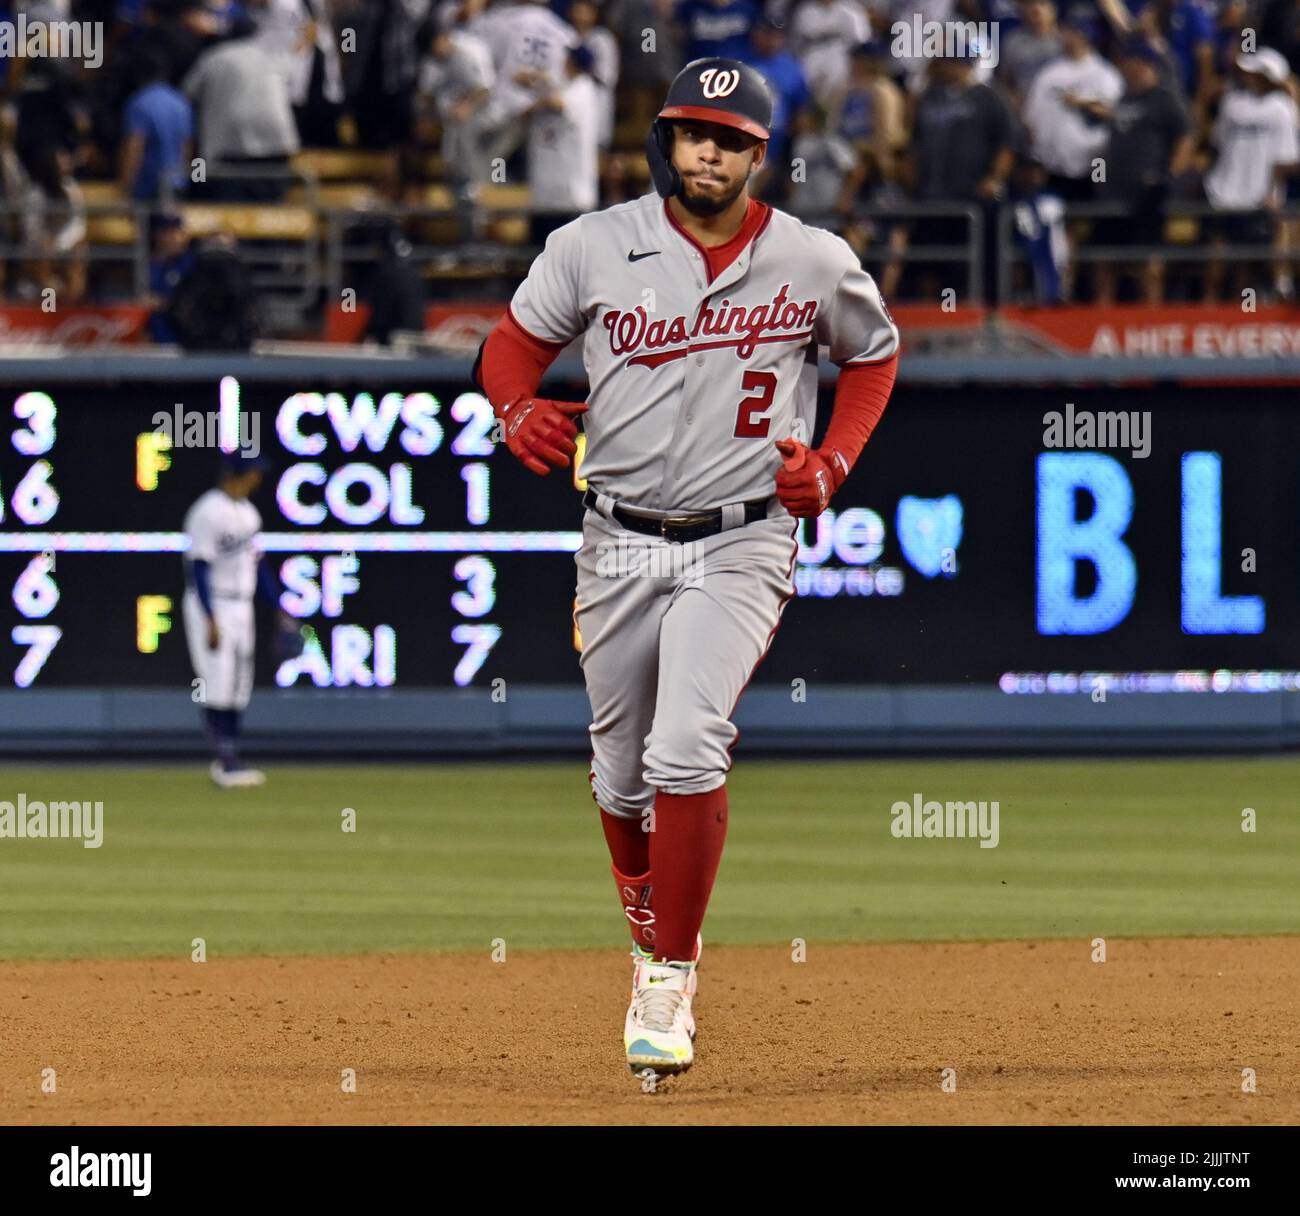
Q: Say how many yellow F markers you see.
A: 2